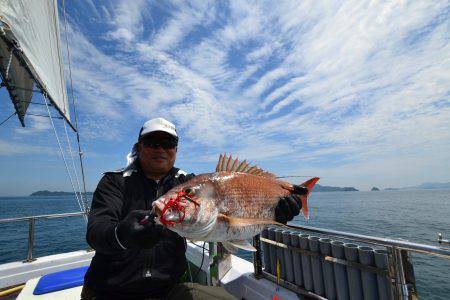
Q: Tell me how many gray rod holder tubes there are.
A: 12